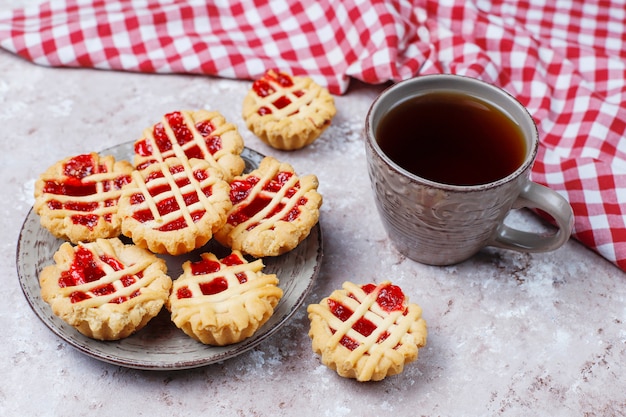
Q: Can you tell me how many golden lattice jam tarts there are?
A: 8